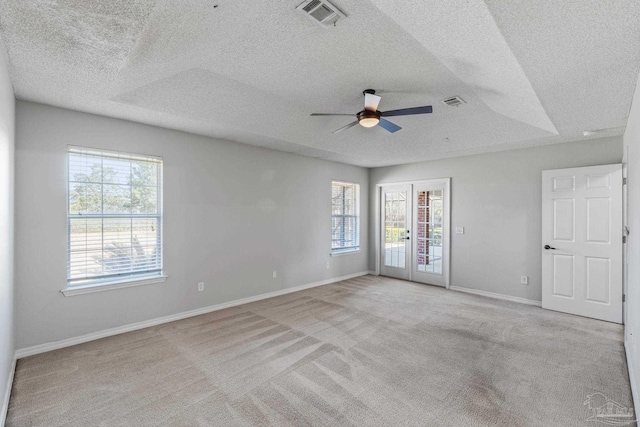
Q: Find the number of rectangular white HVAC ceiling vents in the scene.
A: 2